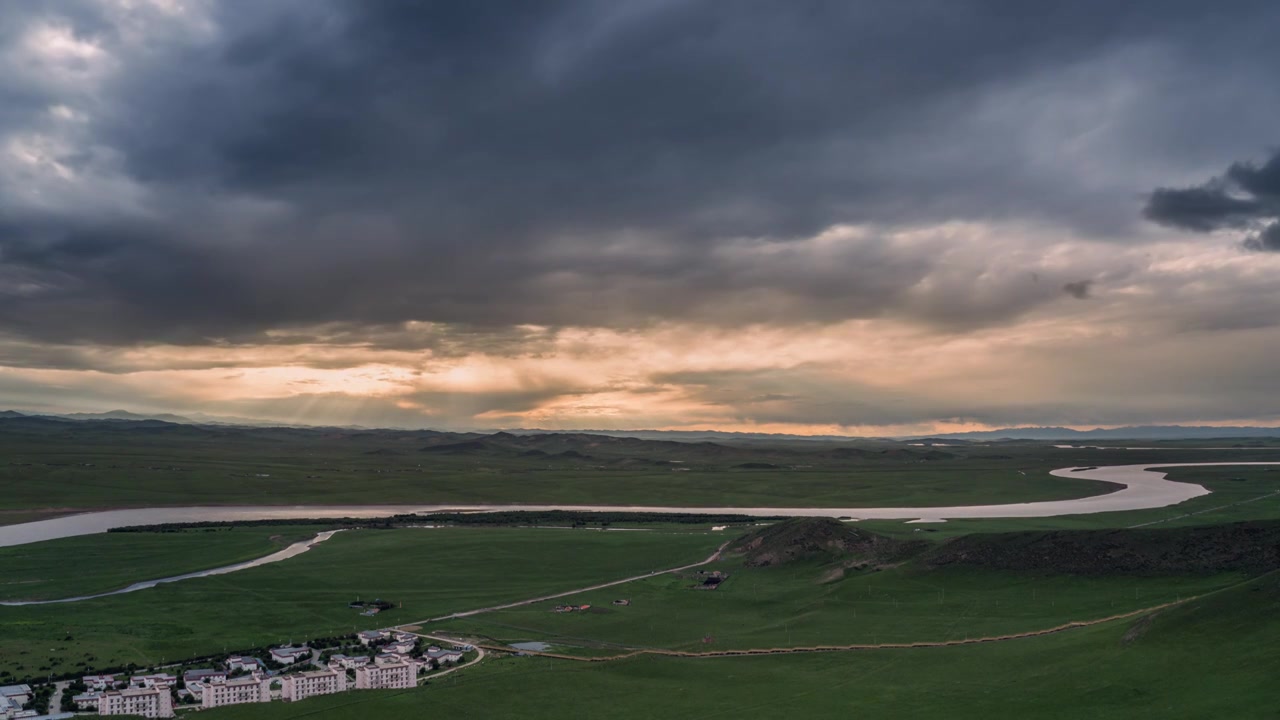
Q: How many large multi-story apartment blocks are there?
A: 4